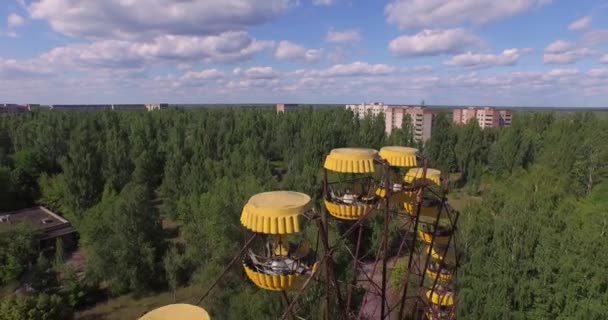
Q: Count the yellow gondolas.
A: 8